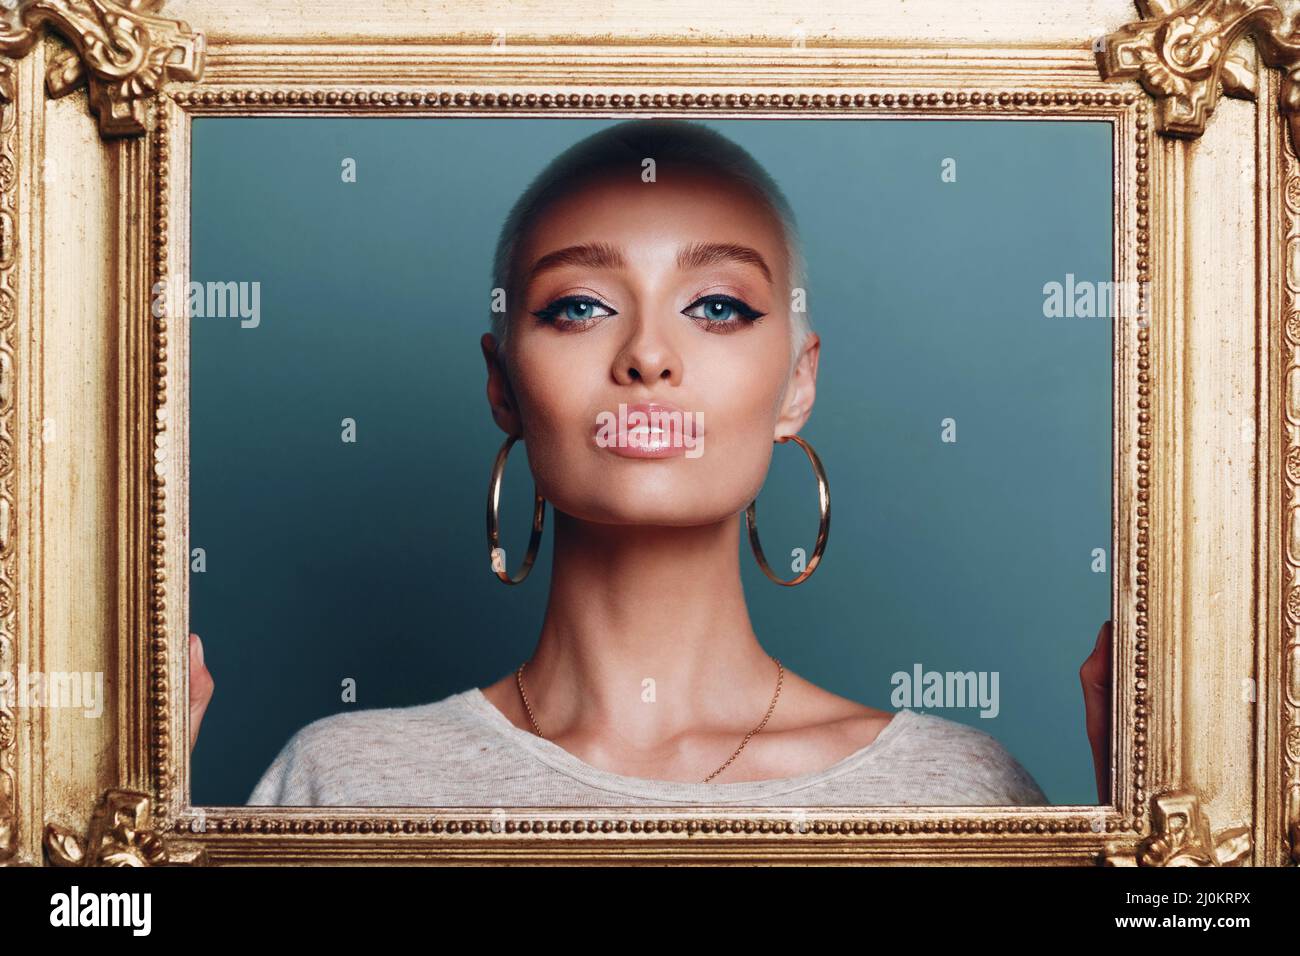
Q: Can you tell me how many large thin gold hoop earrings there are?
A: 2